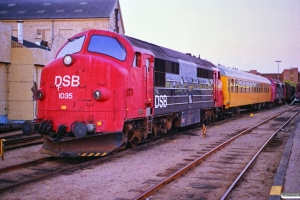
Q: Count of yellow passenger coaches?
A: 1